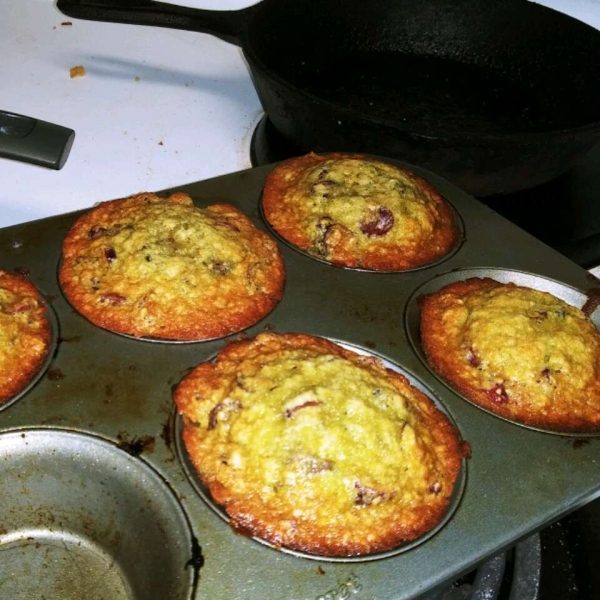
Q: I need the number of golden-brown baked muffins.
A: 5